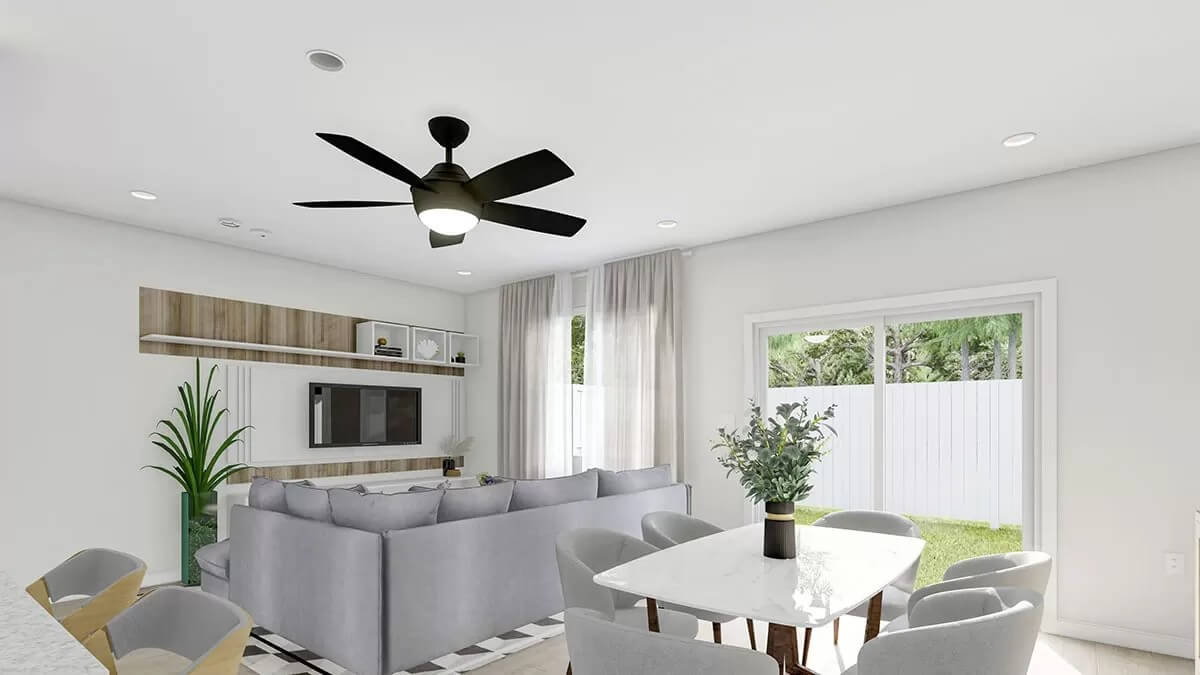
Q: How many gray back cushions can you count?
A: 6